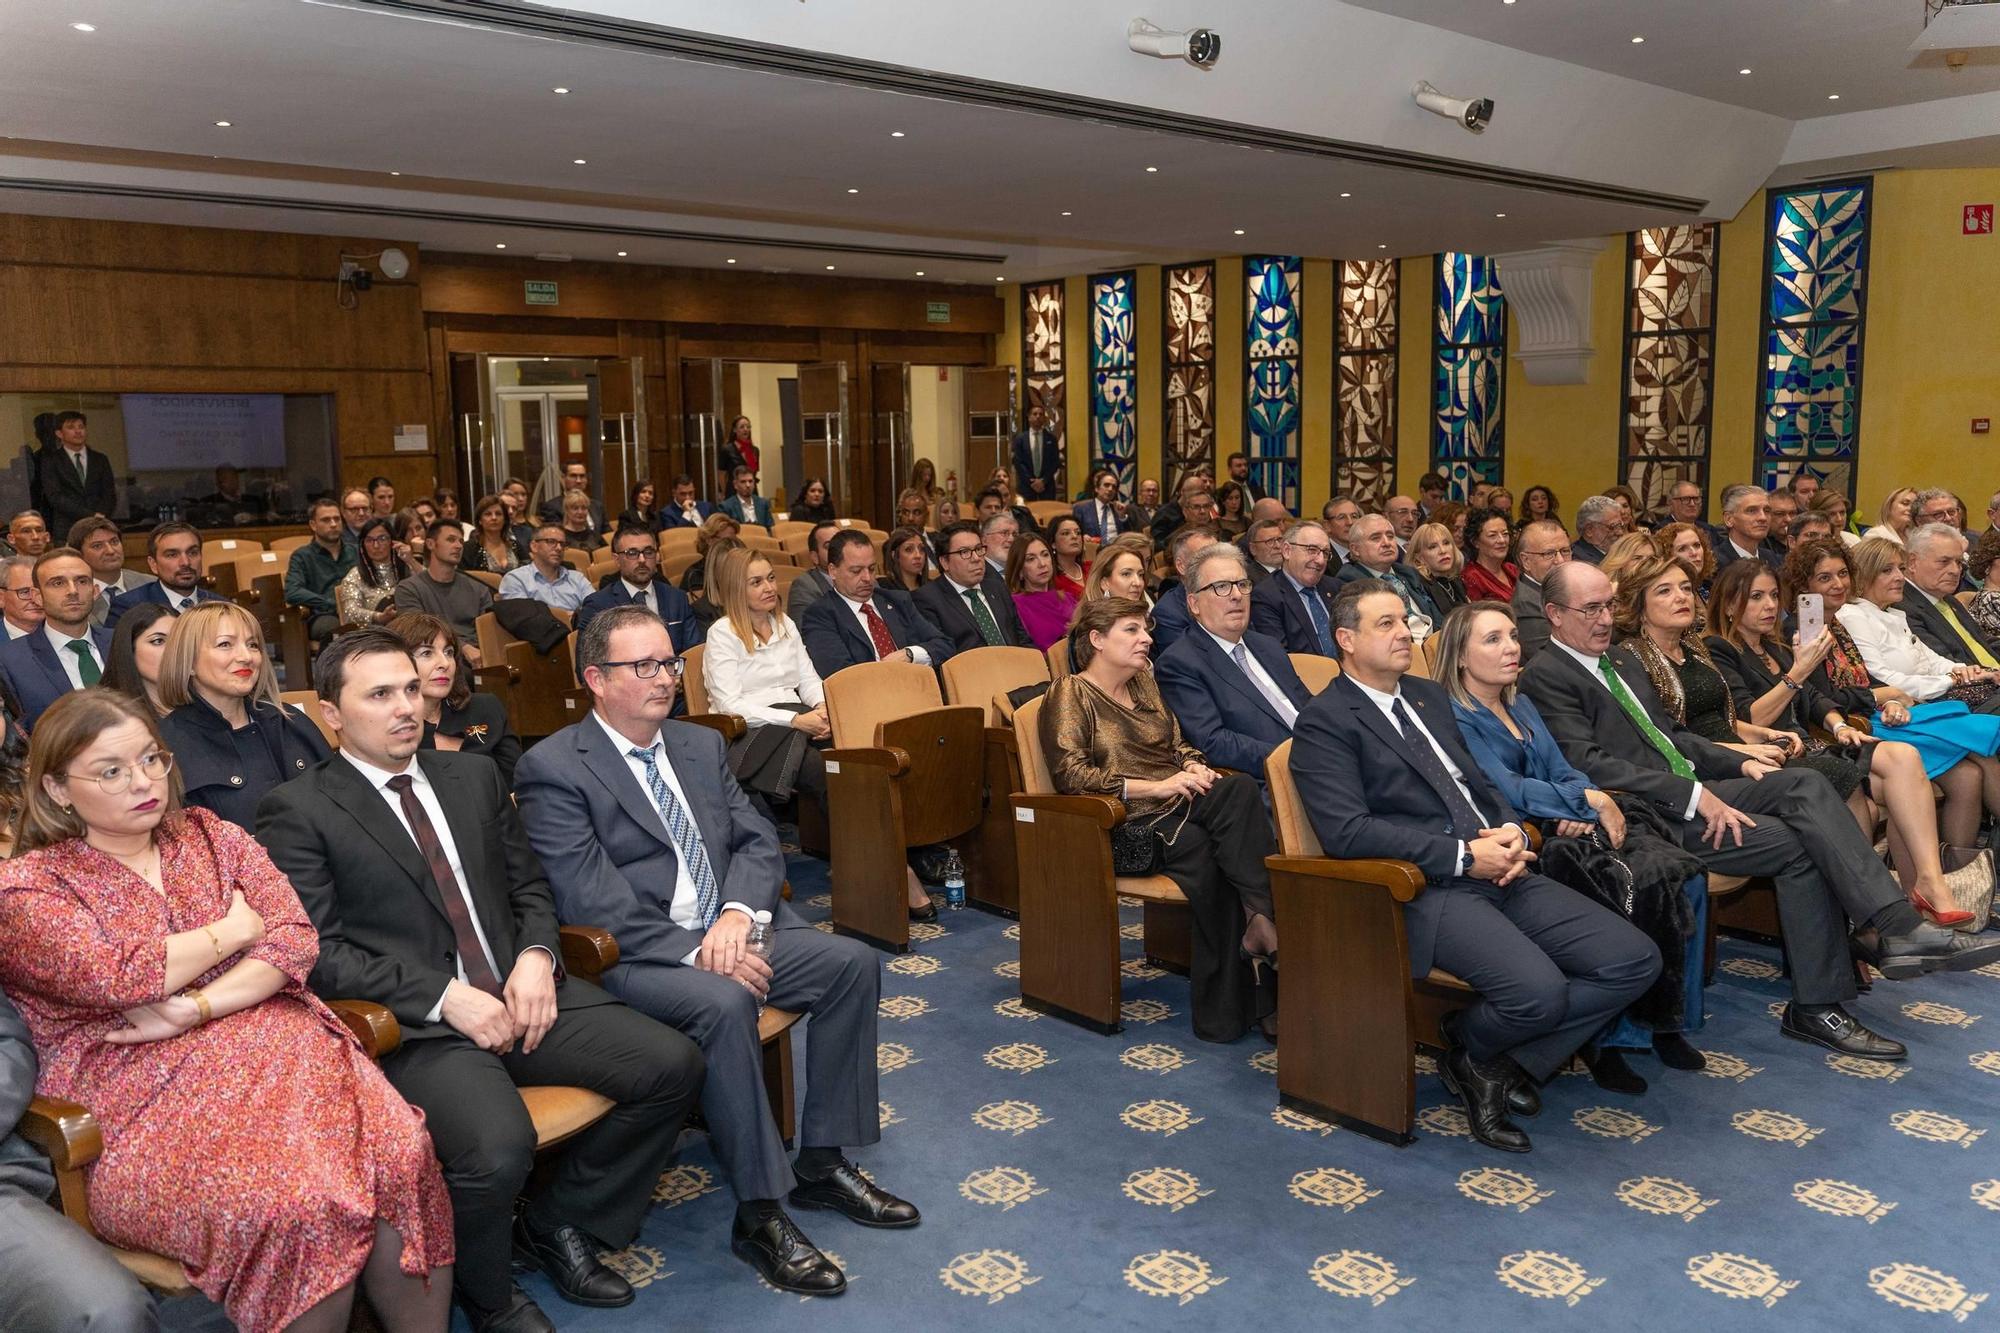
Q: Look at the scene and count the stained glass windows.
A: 8